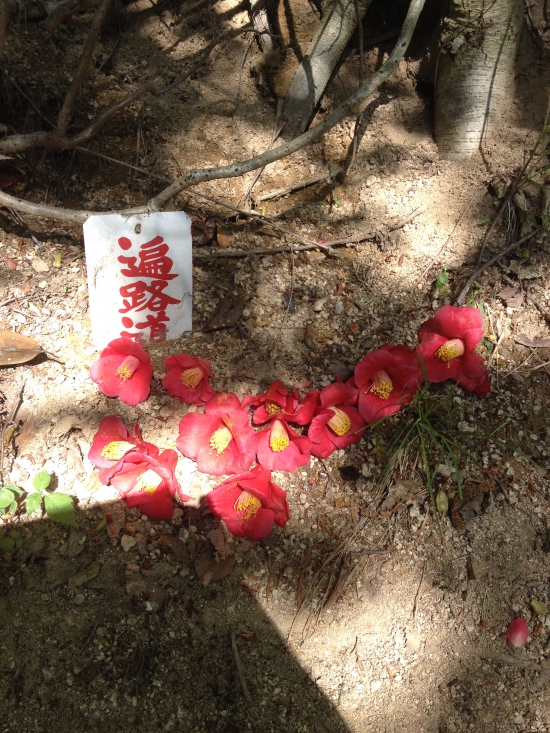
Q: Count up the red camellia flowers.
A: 11